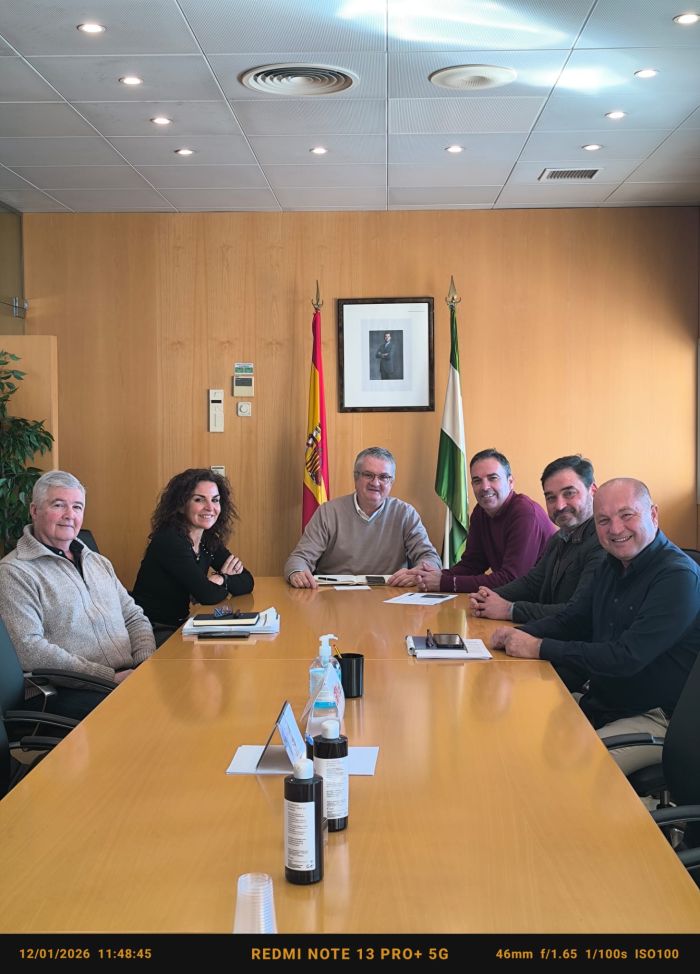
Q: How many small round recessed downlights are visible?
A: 10